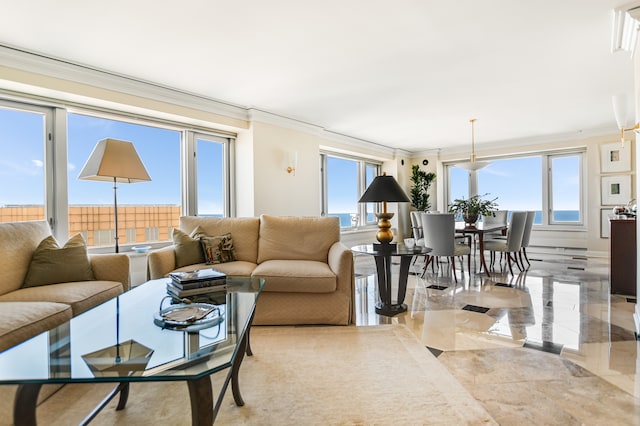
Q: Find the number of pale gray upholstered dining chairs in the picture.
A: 6